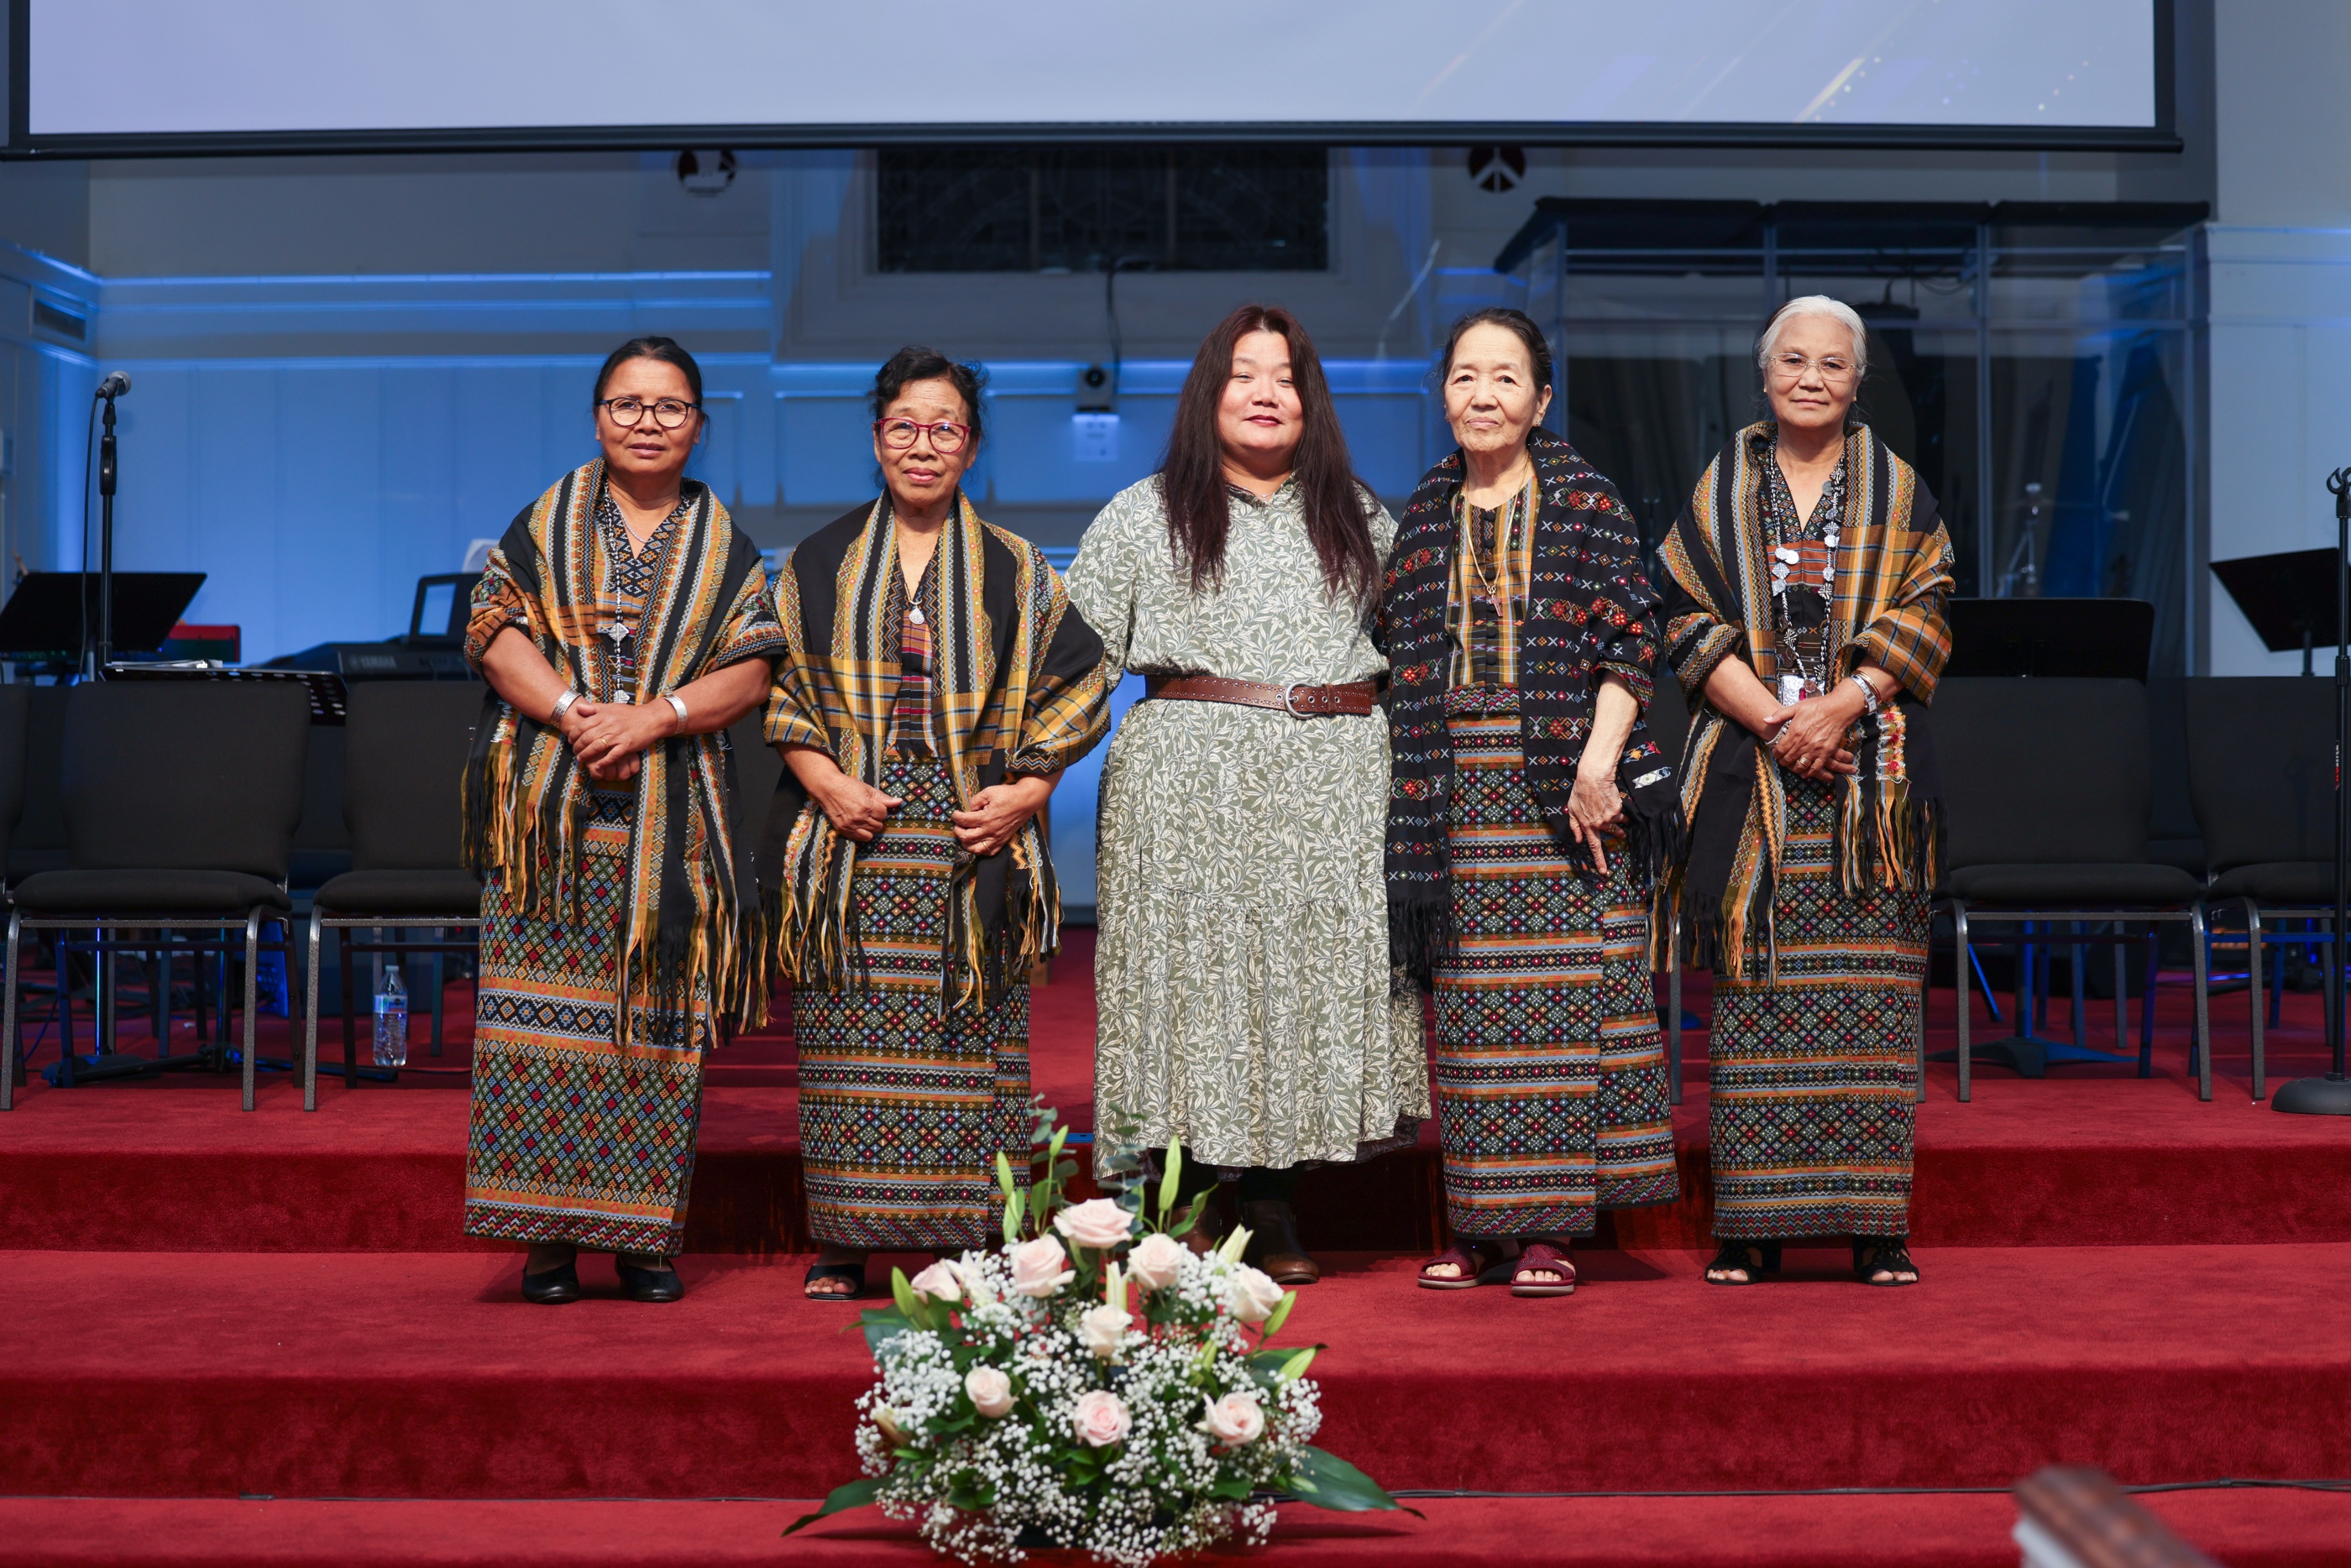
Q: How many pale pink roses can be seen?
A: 9